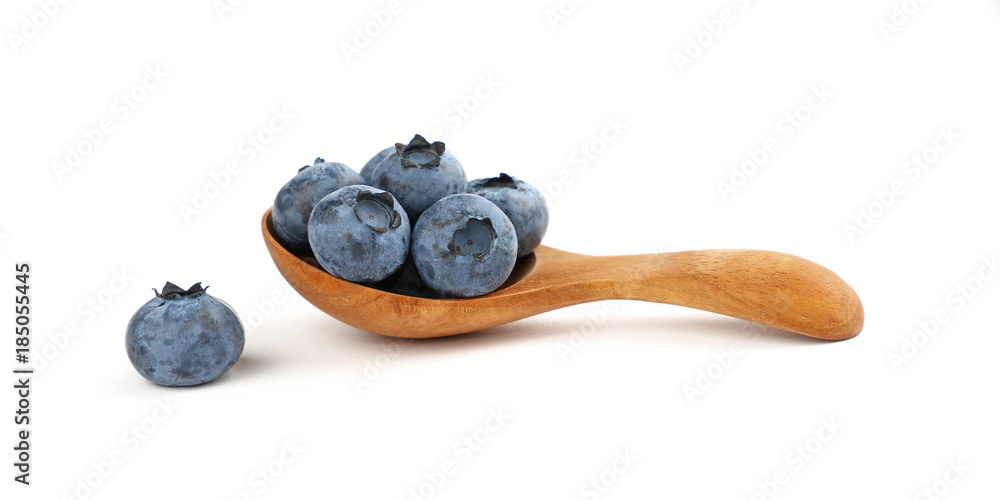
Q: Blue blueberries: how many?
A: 7